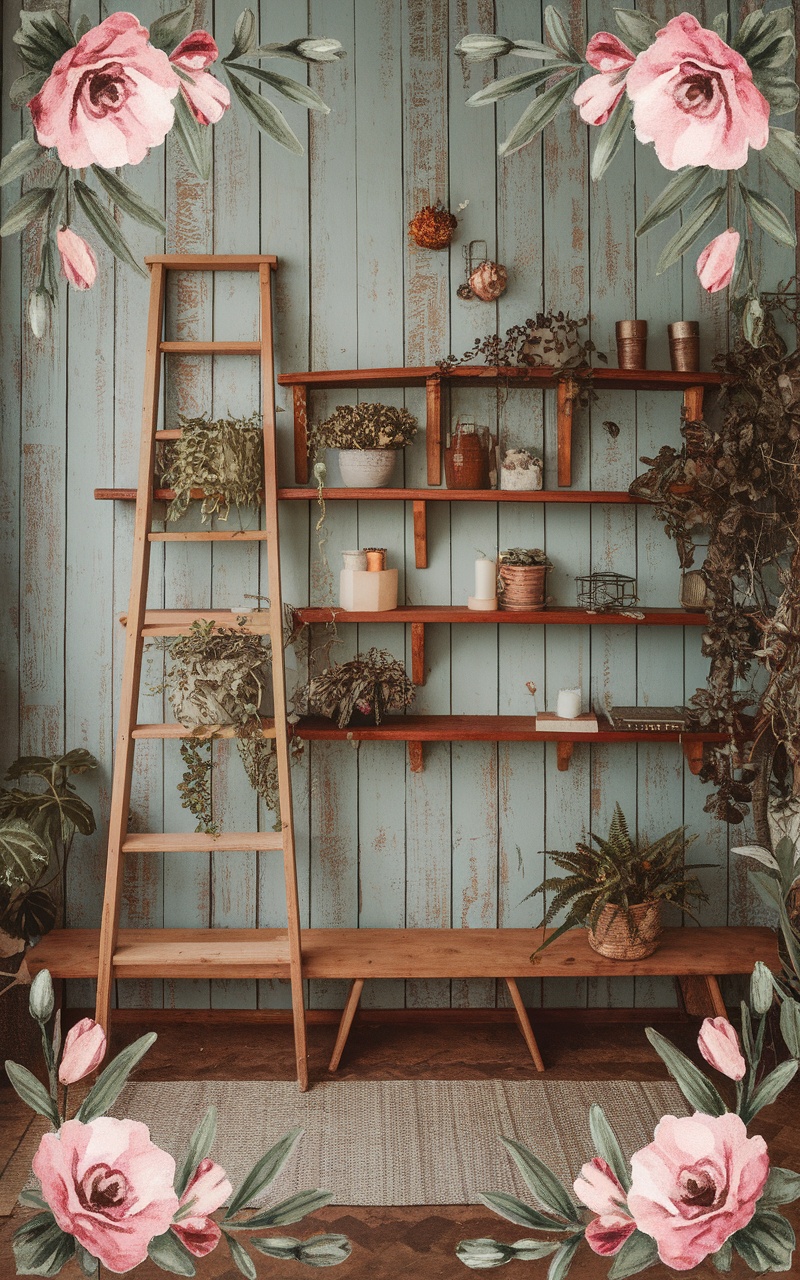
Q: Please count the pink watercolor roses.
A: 4